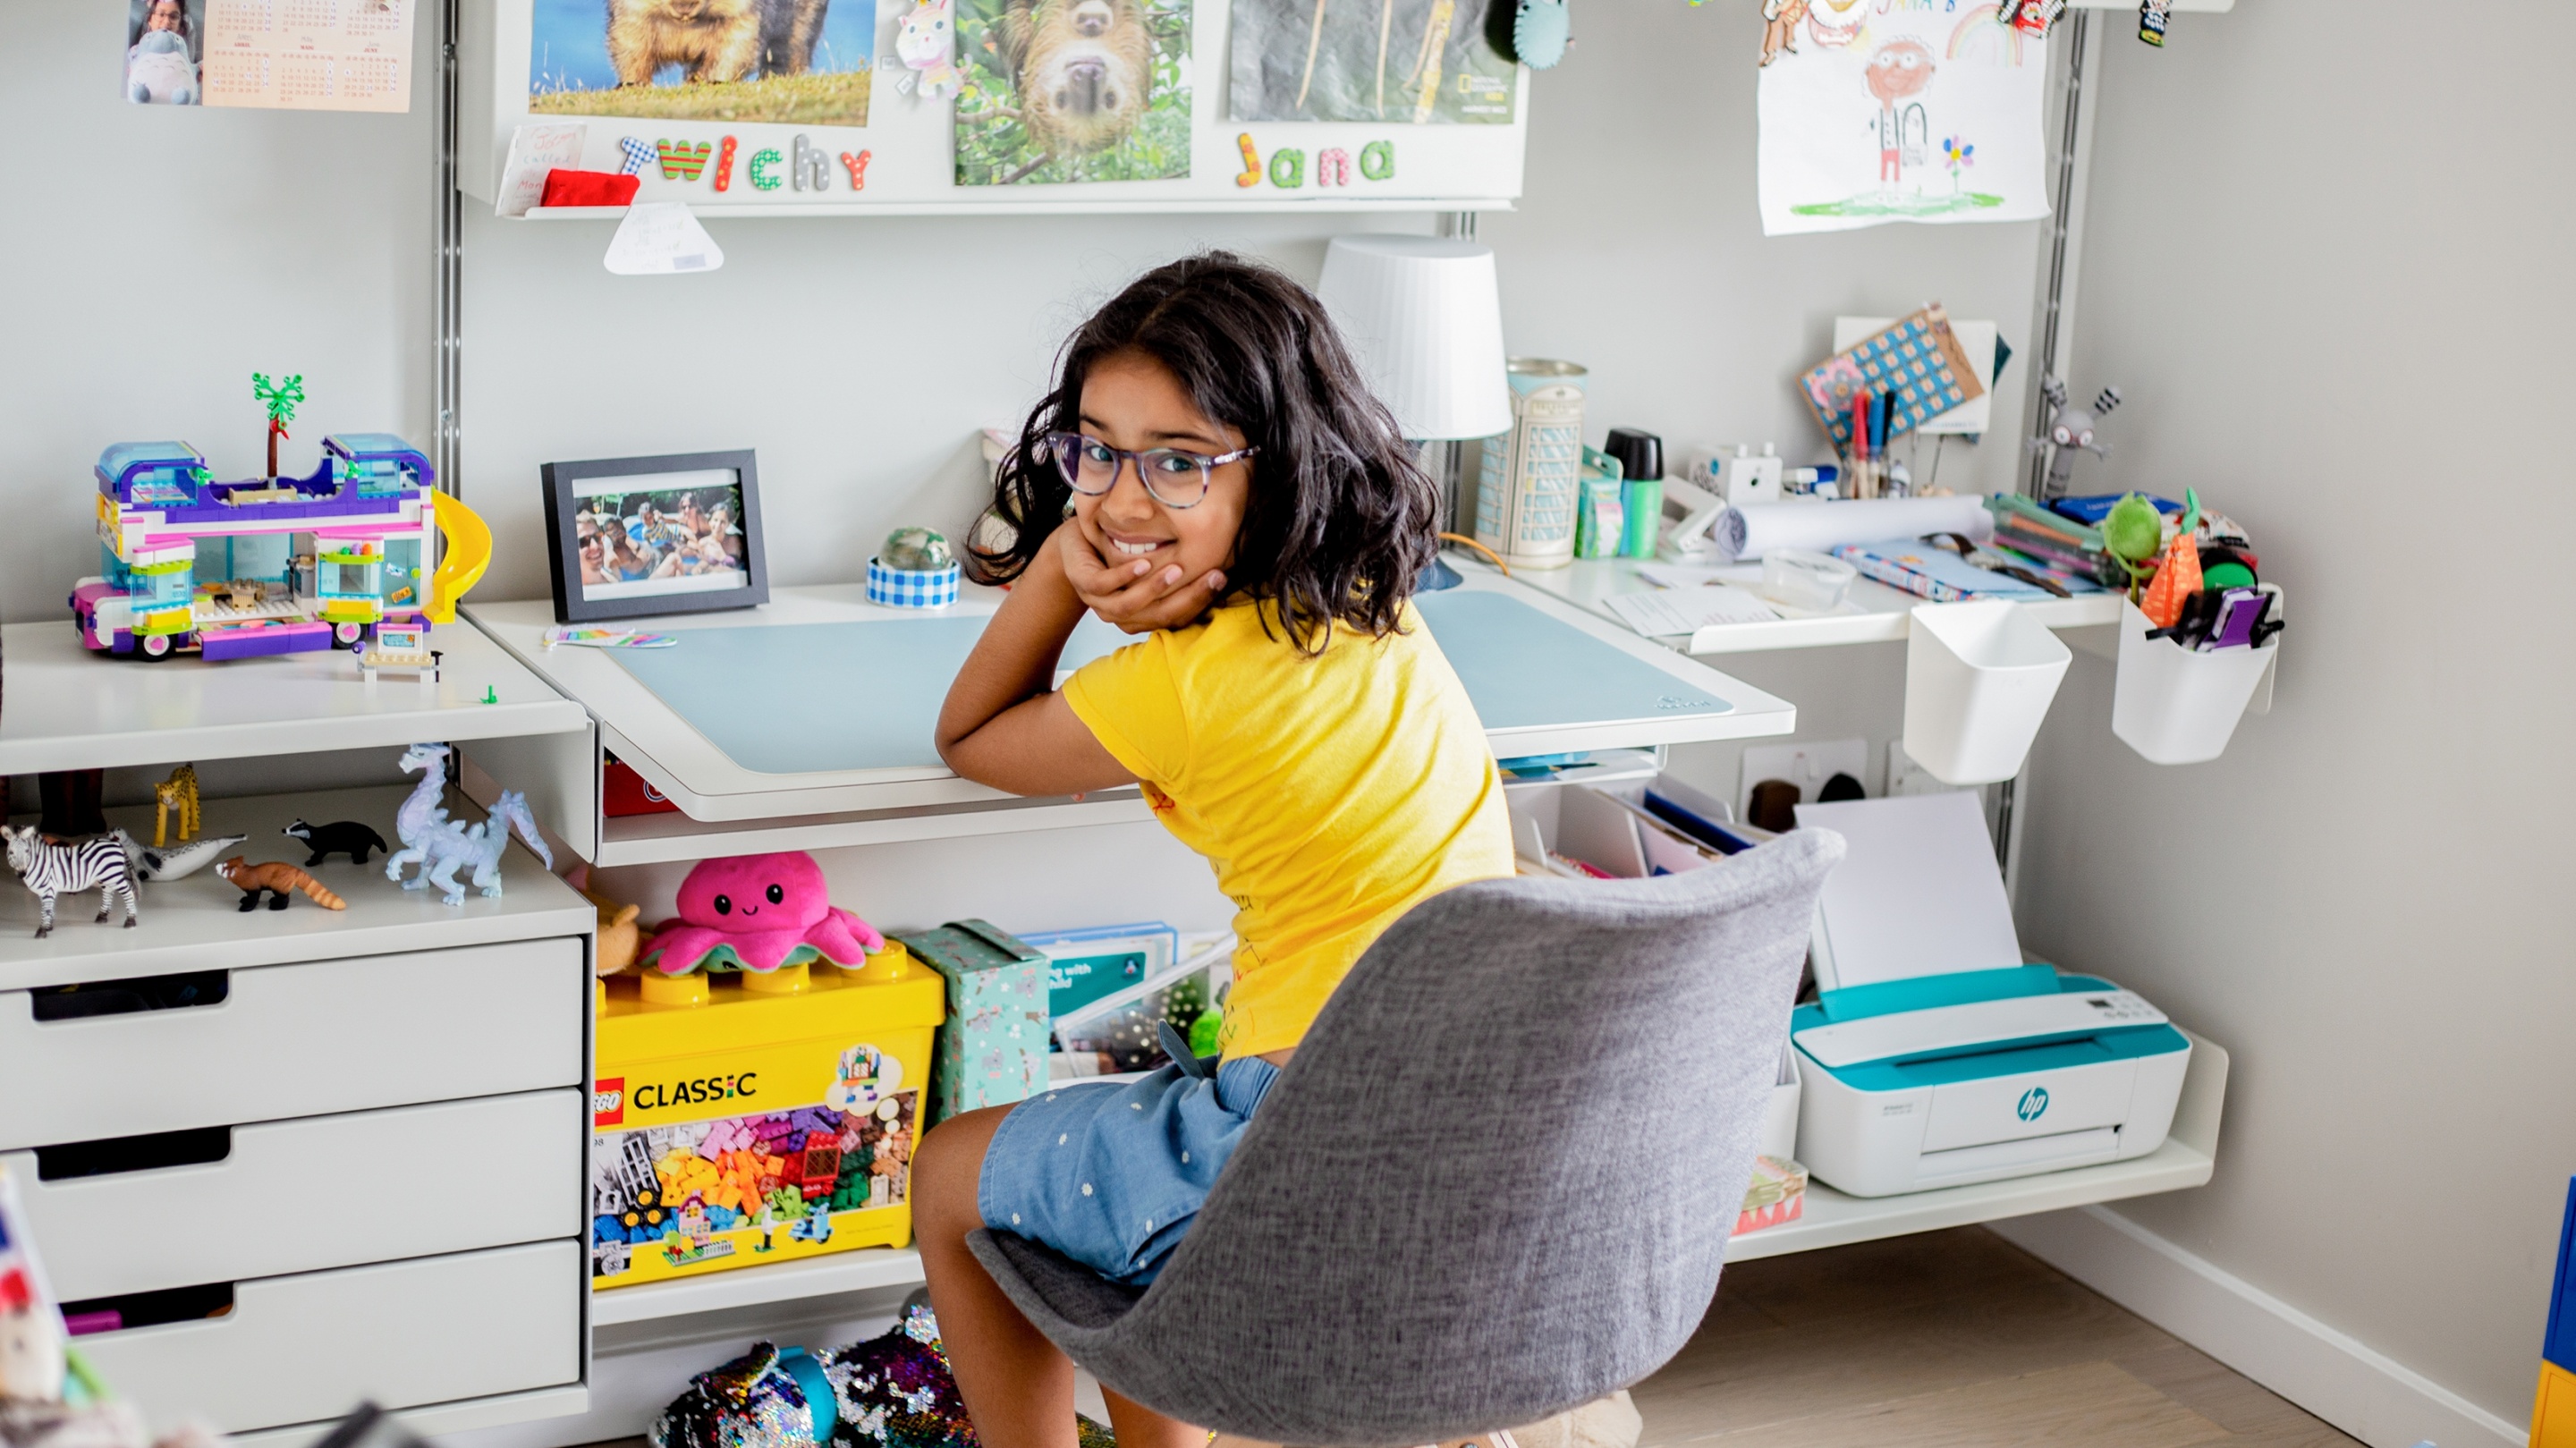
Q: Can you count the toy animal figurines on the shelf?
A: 6